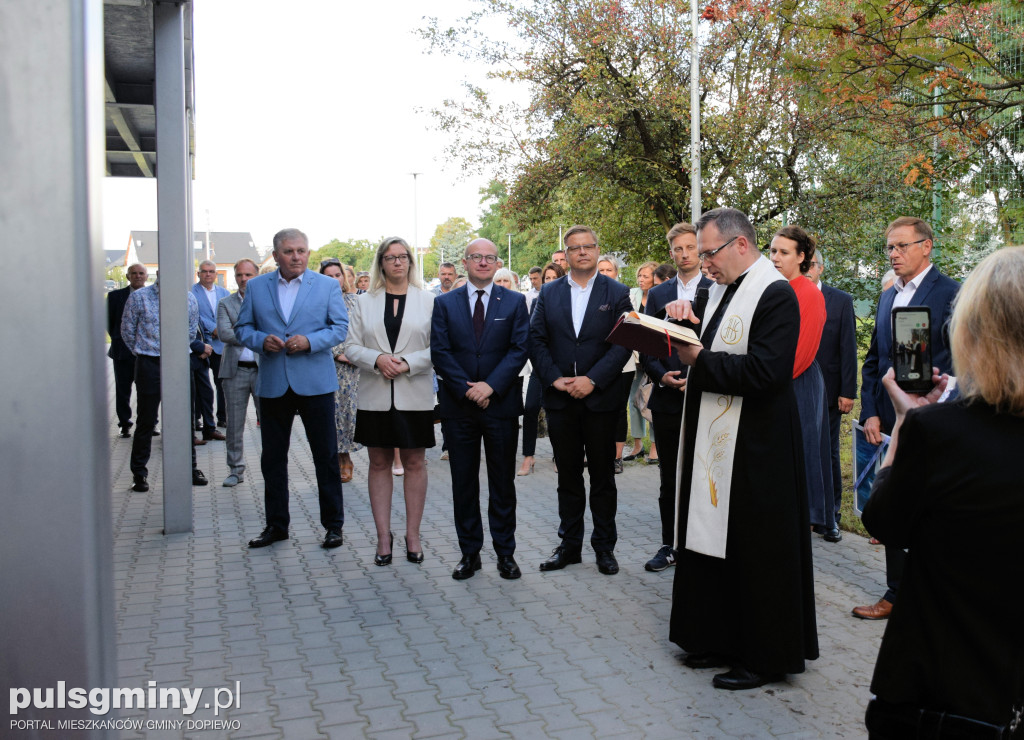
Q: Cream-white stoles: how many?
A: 1